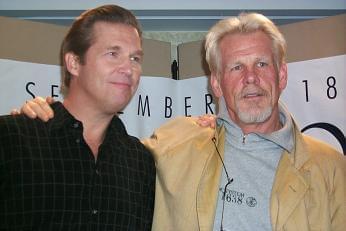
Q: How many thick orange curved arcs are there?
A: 0